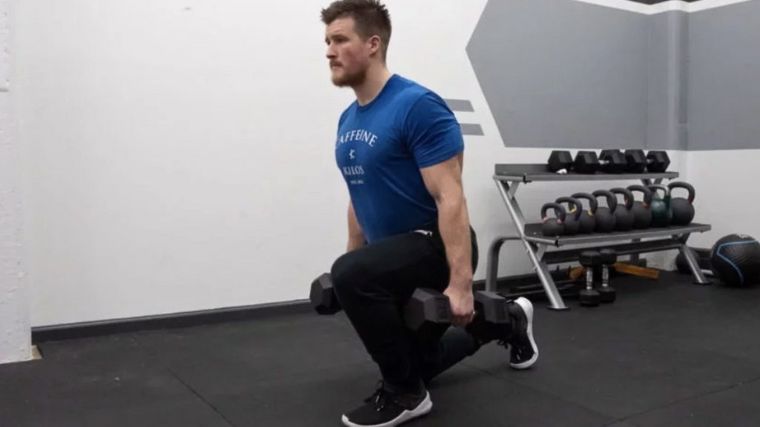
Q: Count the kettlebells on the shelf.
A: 8